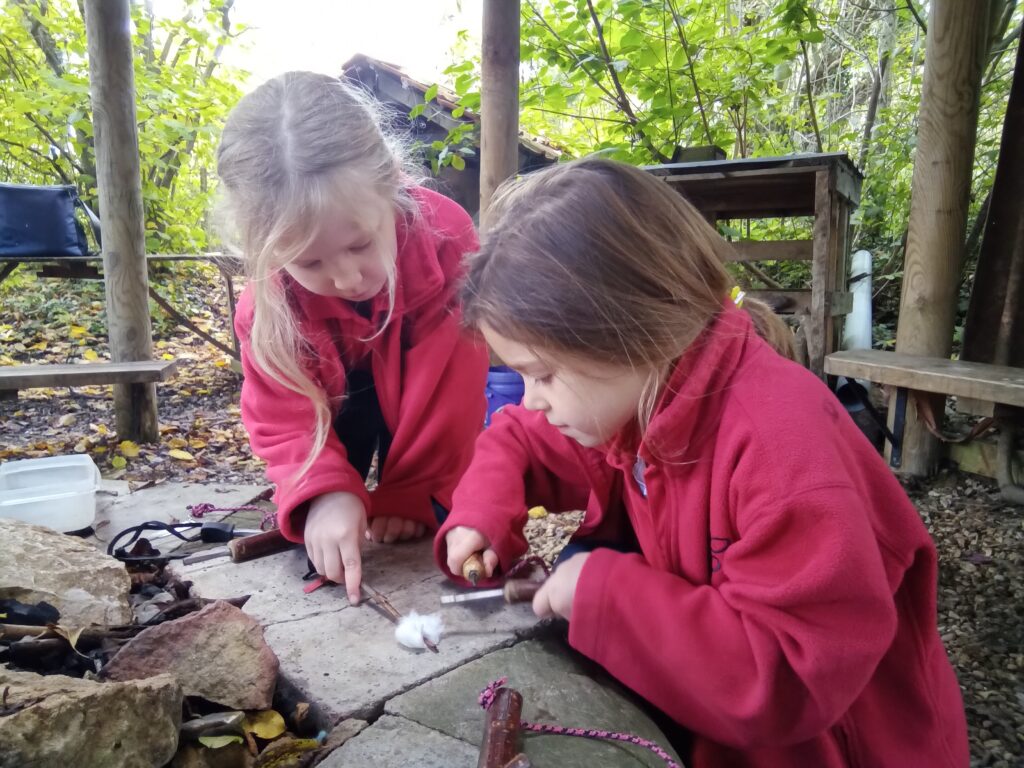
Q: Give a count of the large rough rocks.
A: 3